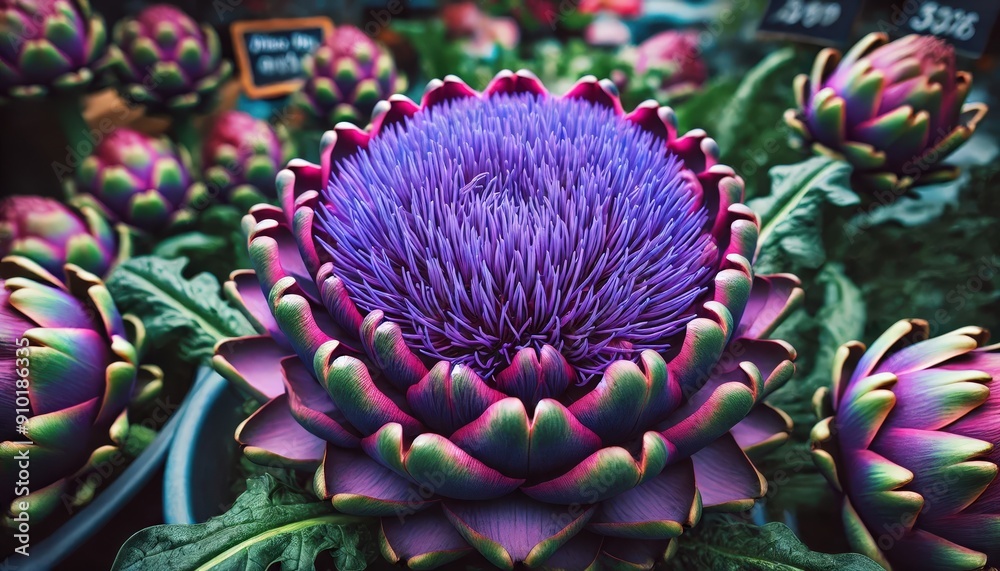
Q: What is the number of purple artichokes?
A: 10